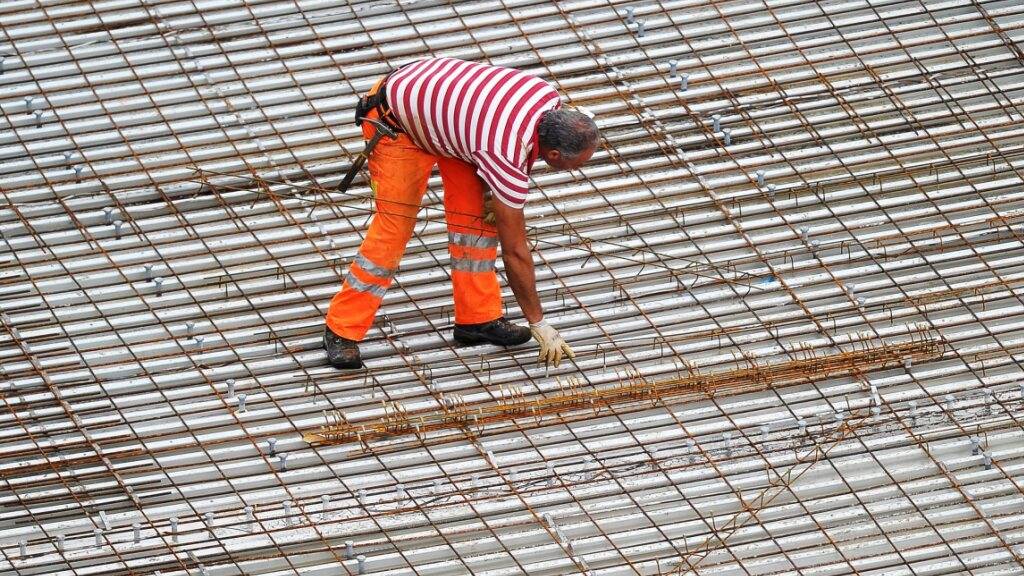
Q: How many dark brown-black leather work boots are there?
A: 2